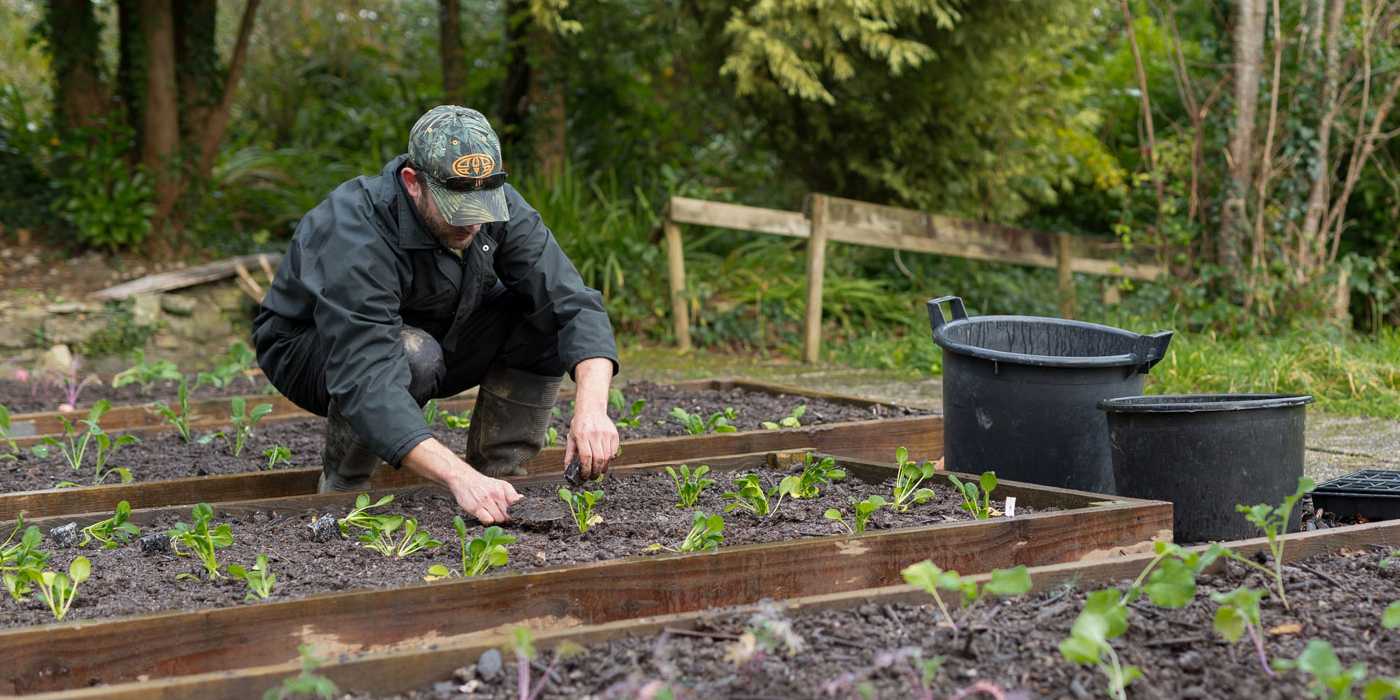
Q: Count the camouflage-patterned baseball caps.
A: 1